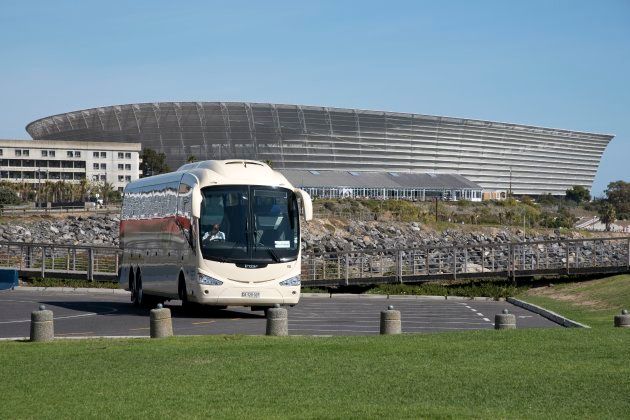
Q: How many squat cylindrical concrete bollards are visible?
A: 6